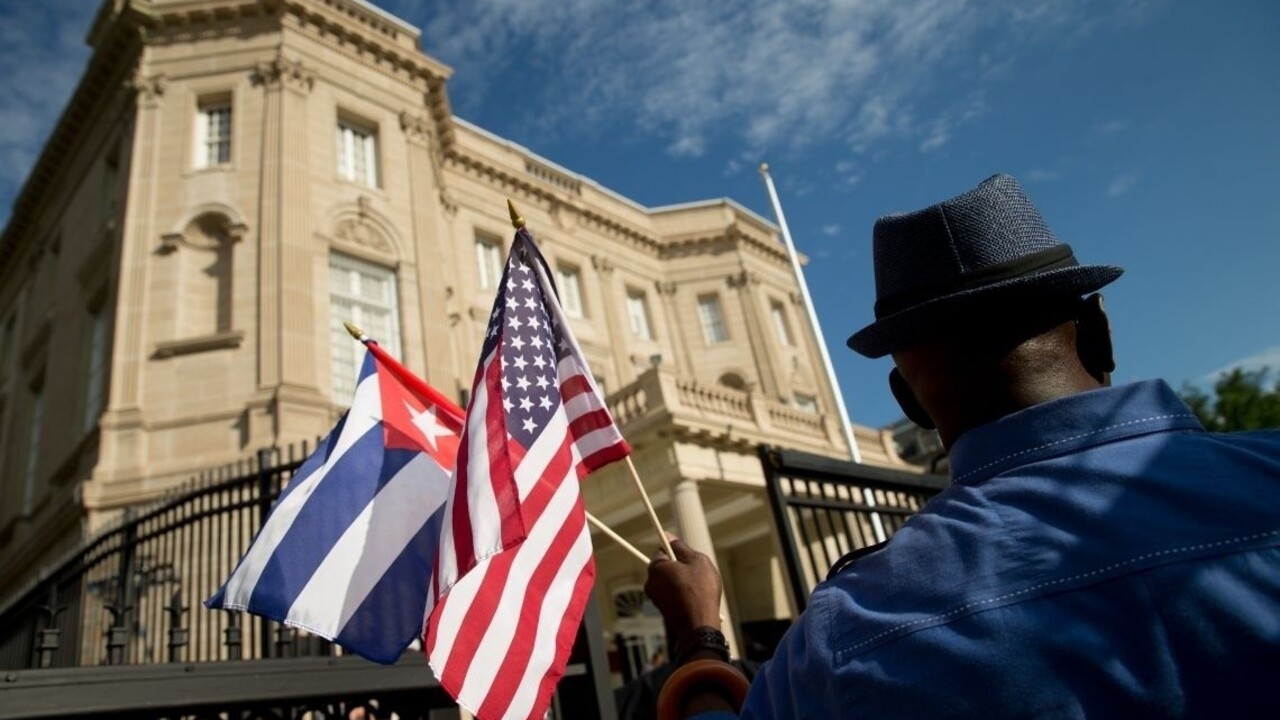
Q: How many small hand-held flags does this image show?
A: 2